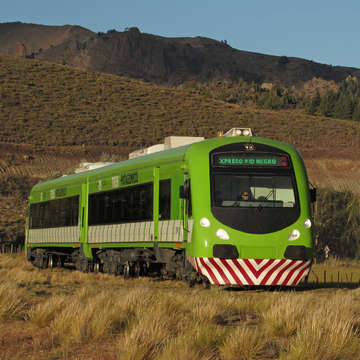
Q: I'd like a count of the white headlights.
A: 4